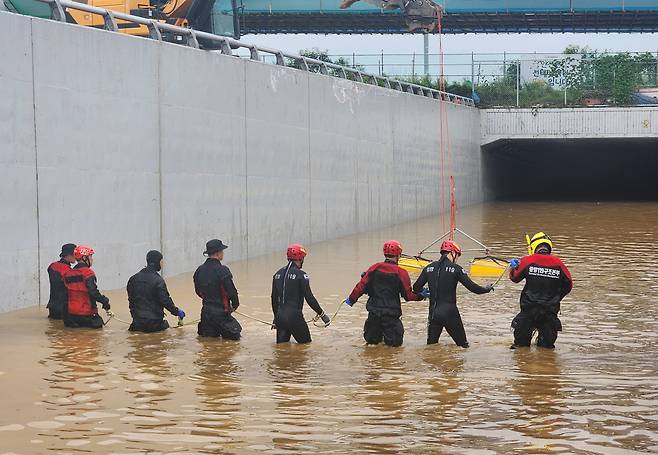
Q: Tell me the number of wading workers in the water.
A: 8